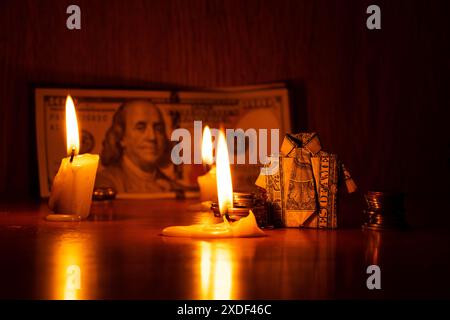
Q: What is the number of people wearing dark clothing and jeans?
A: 0